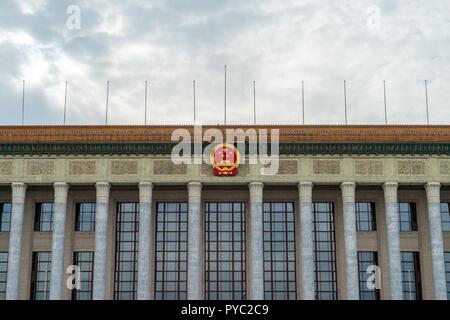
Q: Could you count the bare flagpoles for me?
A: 11